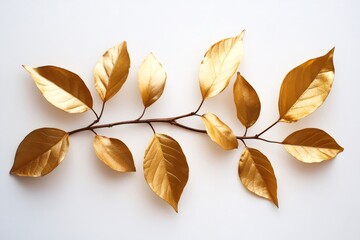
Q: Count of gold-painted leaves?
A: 12